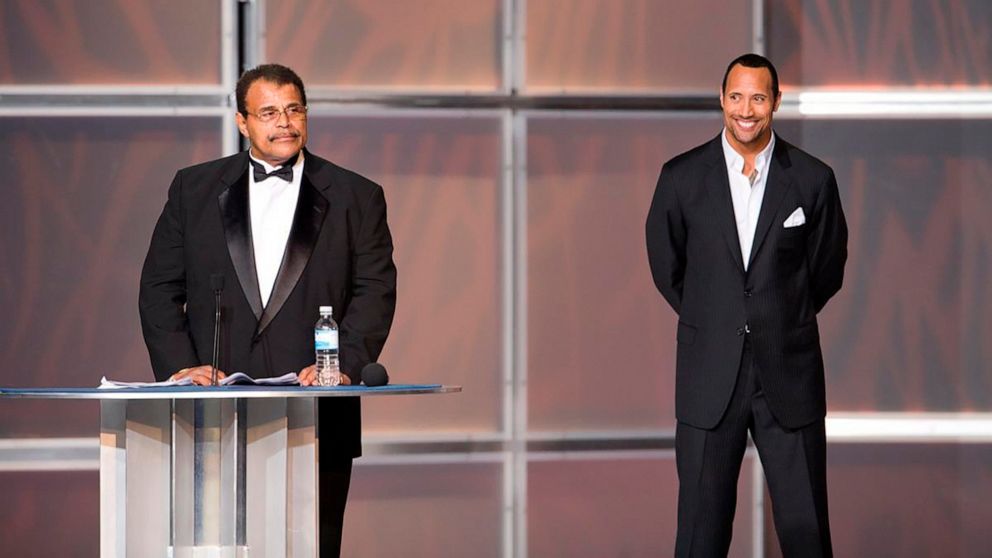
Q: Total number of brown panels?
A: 12